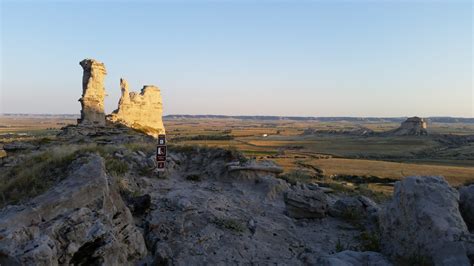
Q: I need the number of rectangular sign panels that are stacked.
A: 3